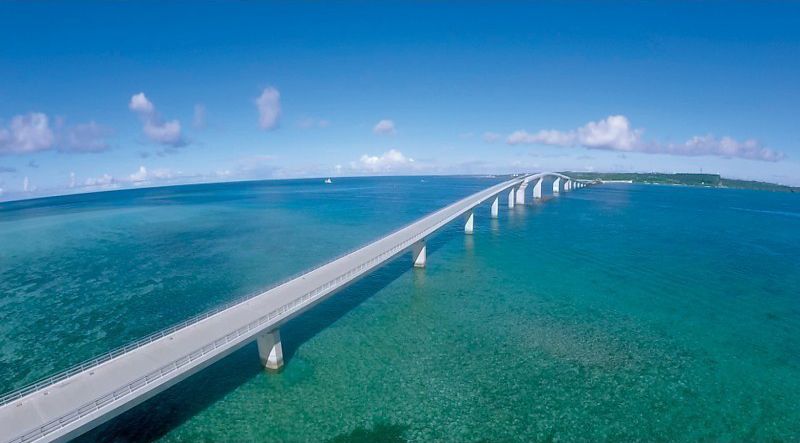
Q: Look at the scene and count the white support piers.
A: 14